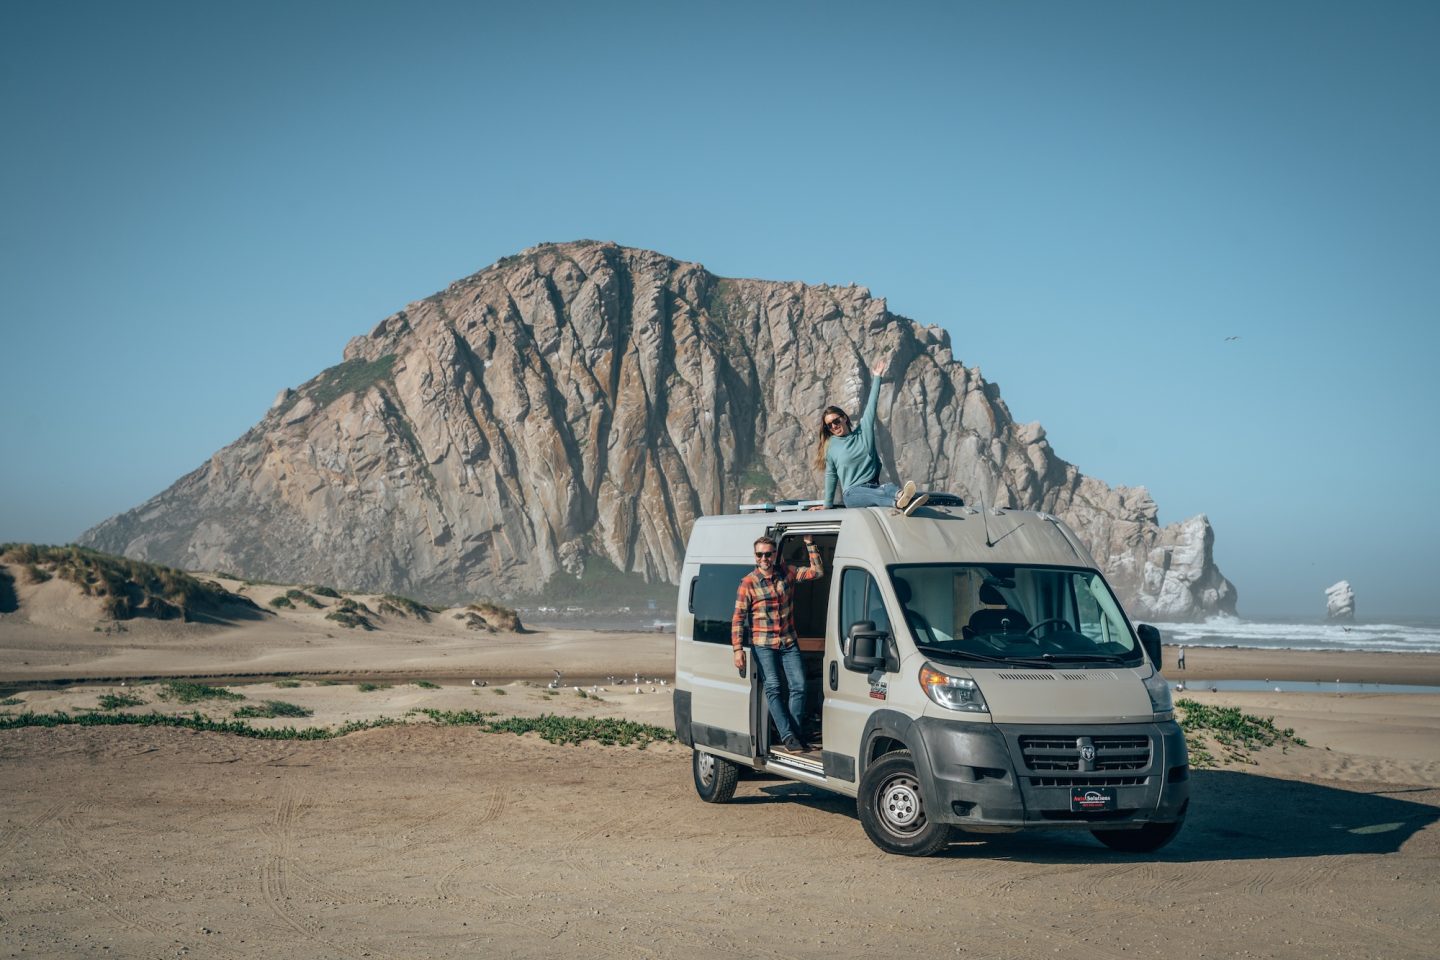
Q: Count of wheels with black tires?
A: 3